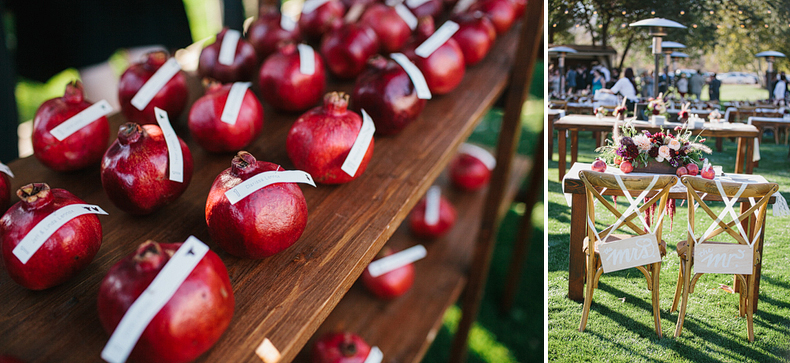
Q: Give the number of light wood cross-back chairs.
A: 2